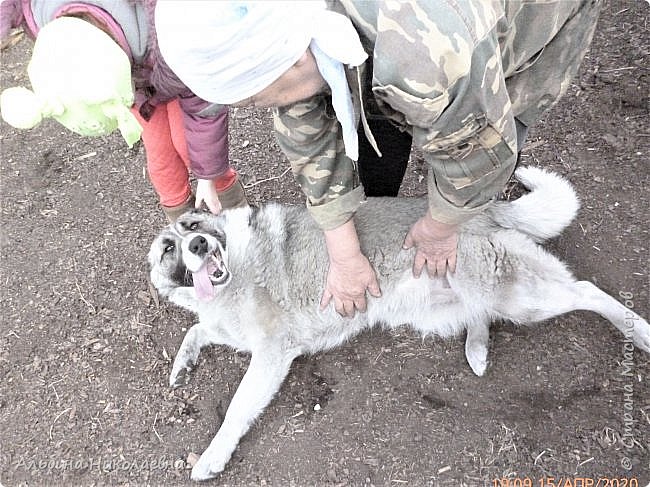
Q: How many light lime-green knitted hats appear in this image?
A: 1